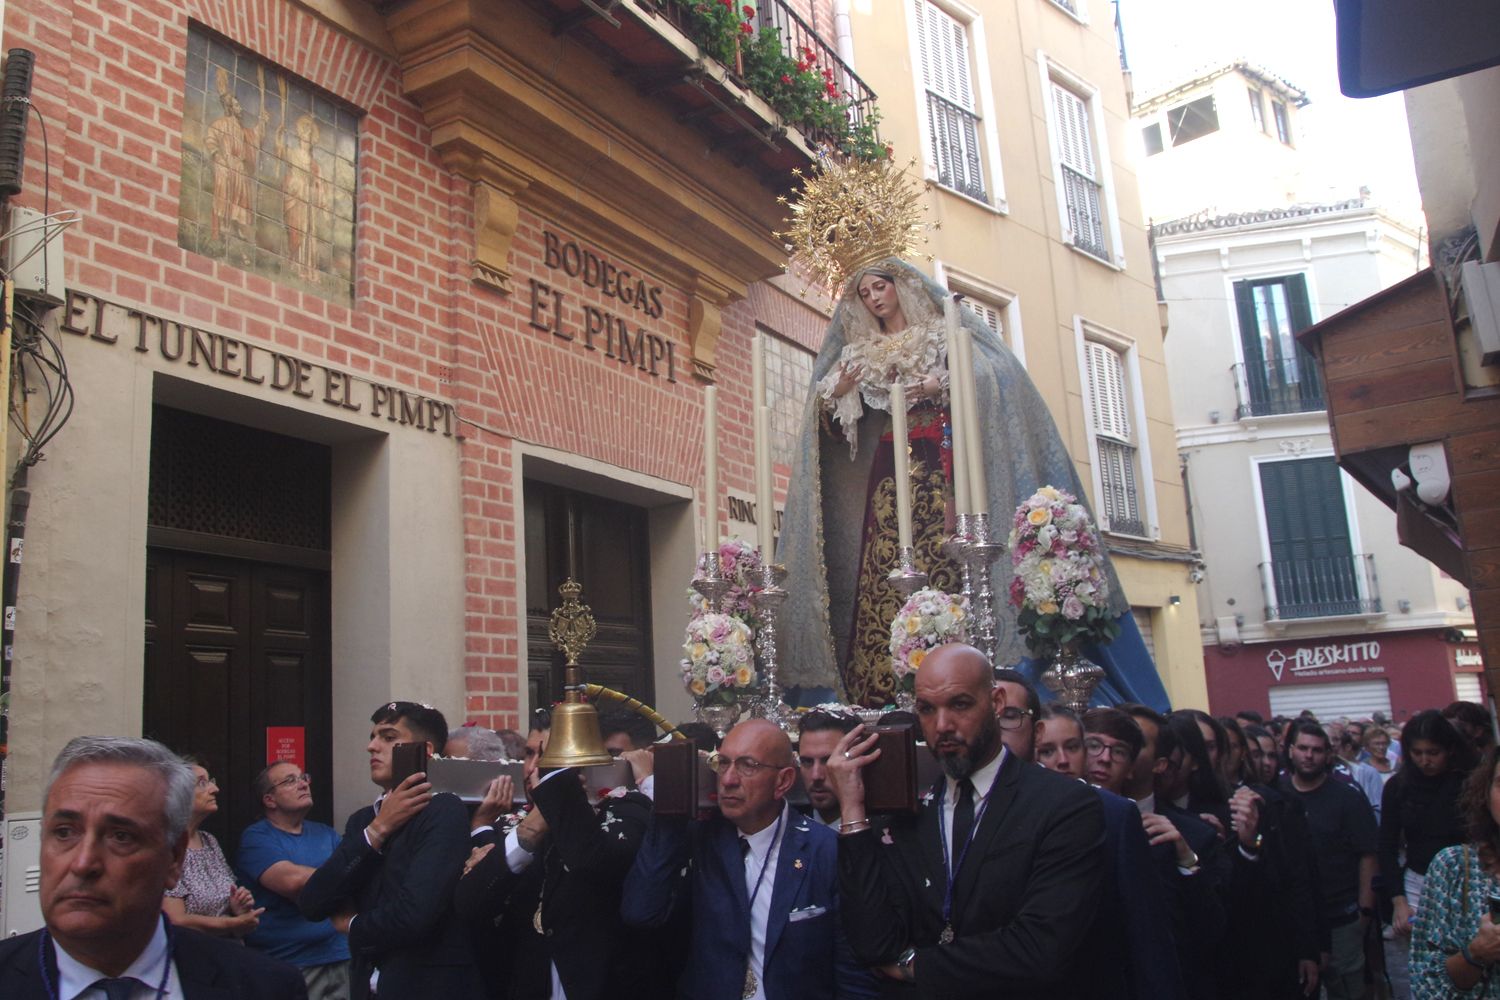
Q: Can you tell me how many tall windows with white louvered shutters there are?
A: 4